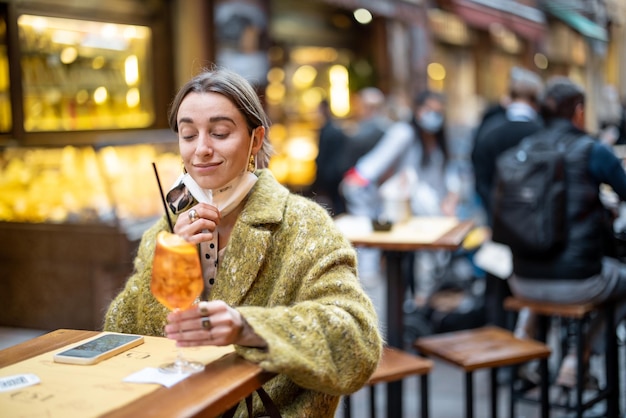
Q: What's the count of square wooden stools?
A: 3